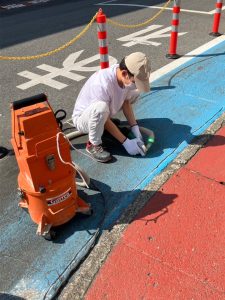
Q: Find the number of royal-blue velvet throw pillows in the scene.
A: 0